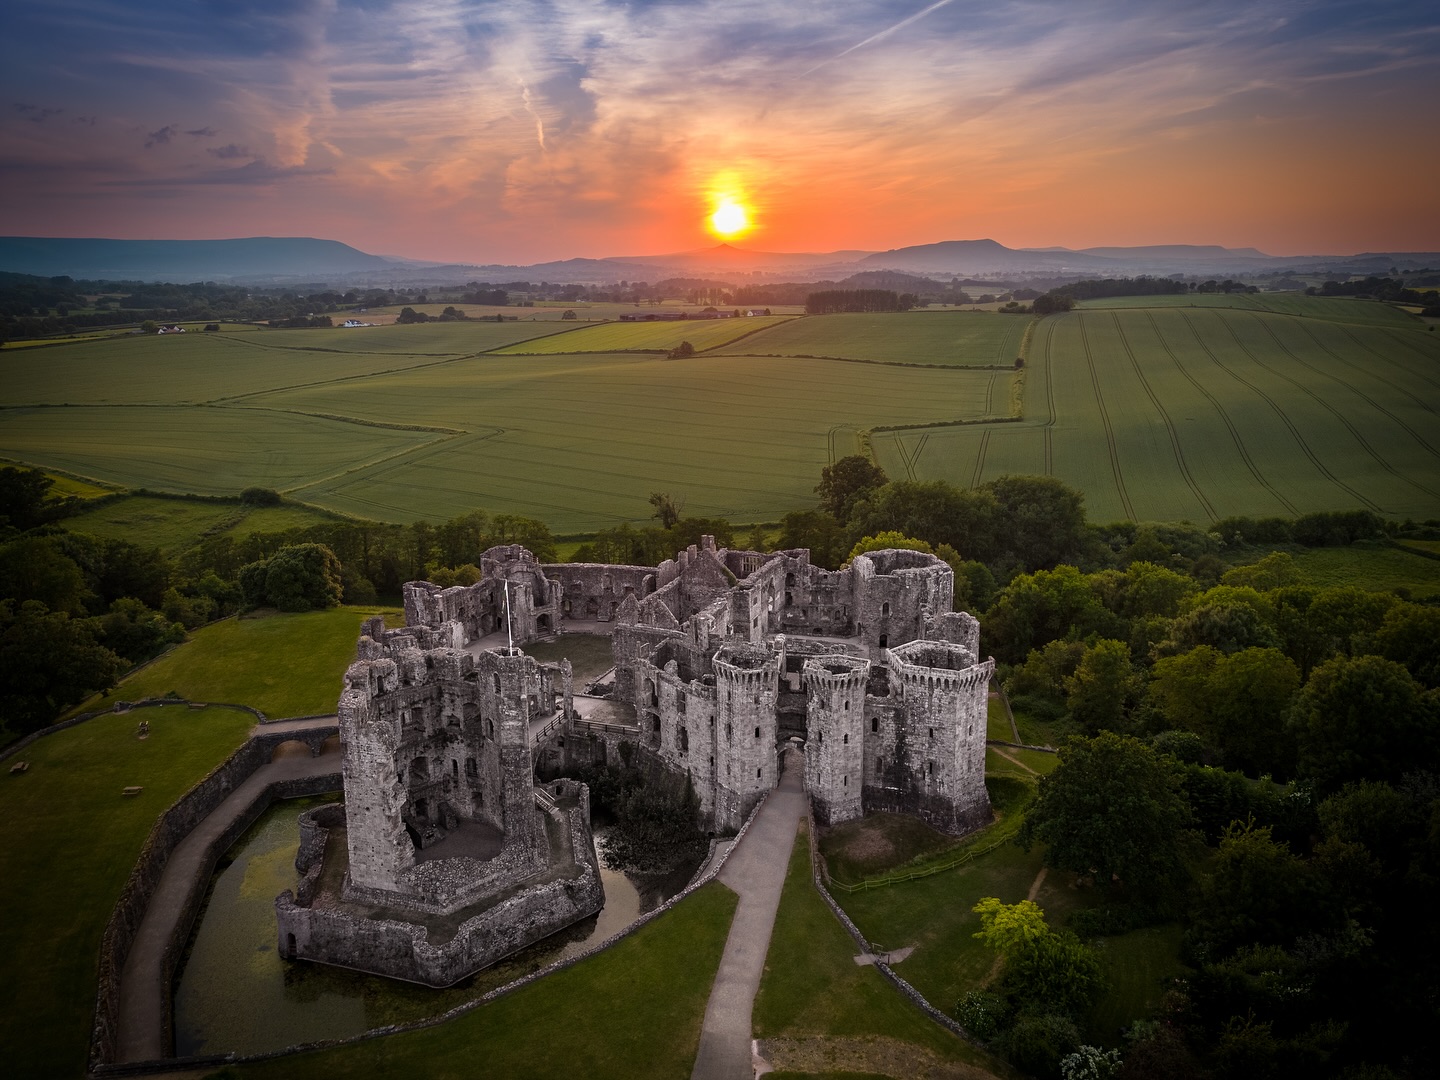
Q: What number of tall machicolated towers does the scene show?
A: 3